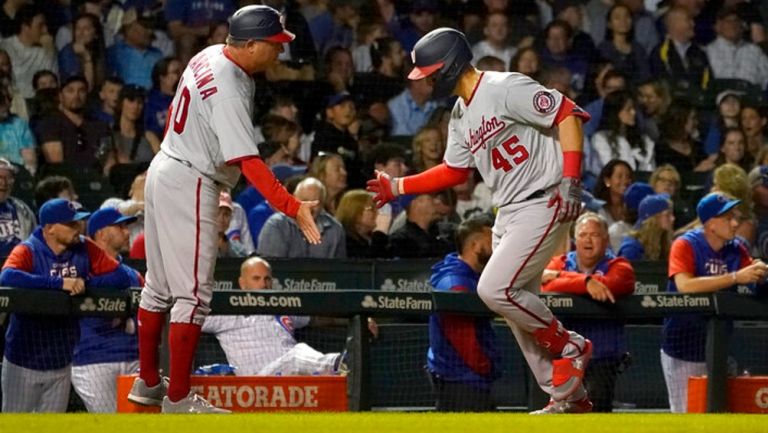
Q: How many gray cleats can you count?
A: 2